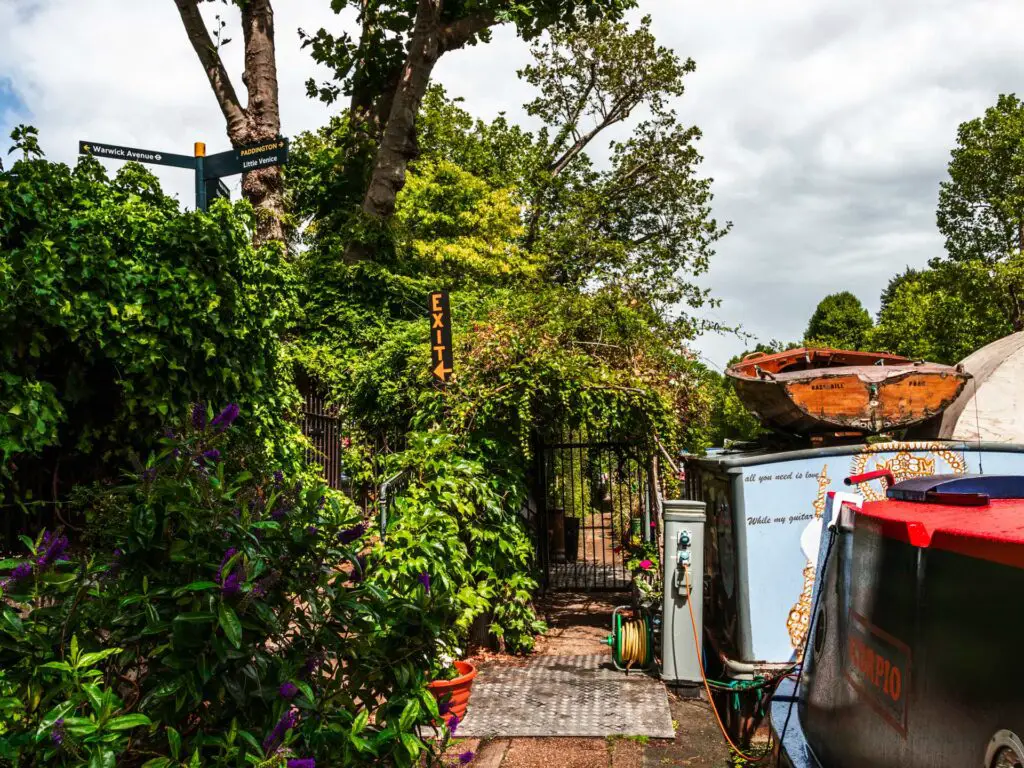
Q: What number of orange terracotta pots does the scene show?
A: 1